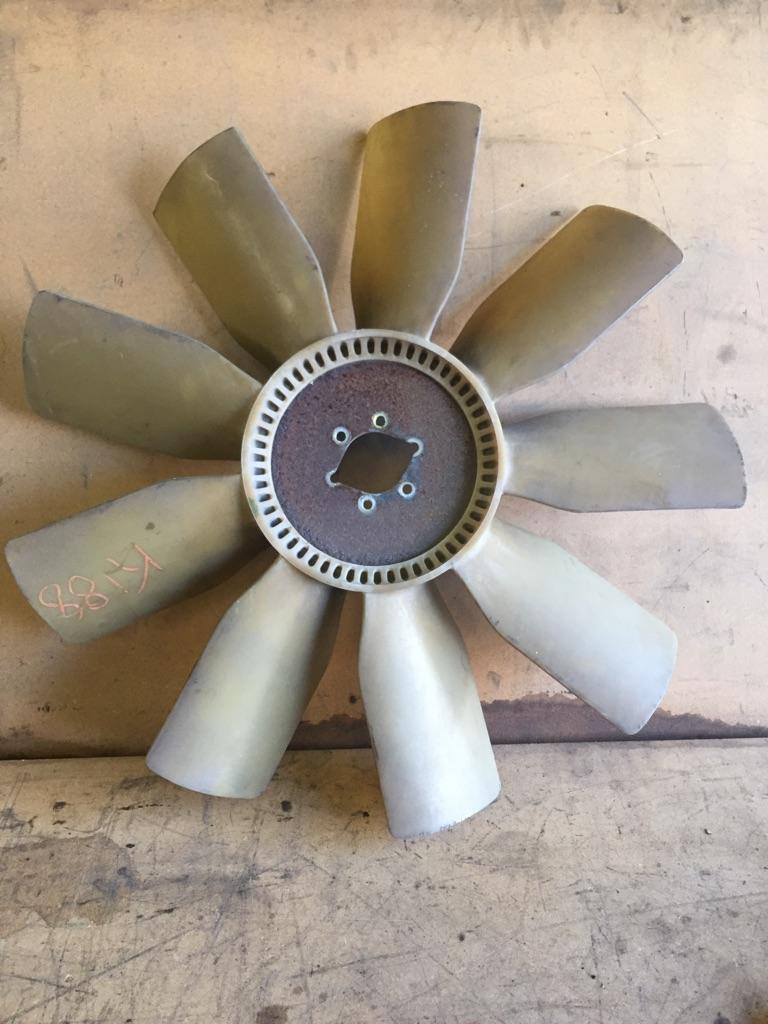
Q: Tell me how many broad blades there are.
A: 9